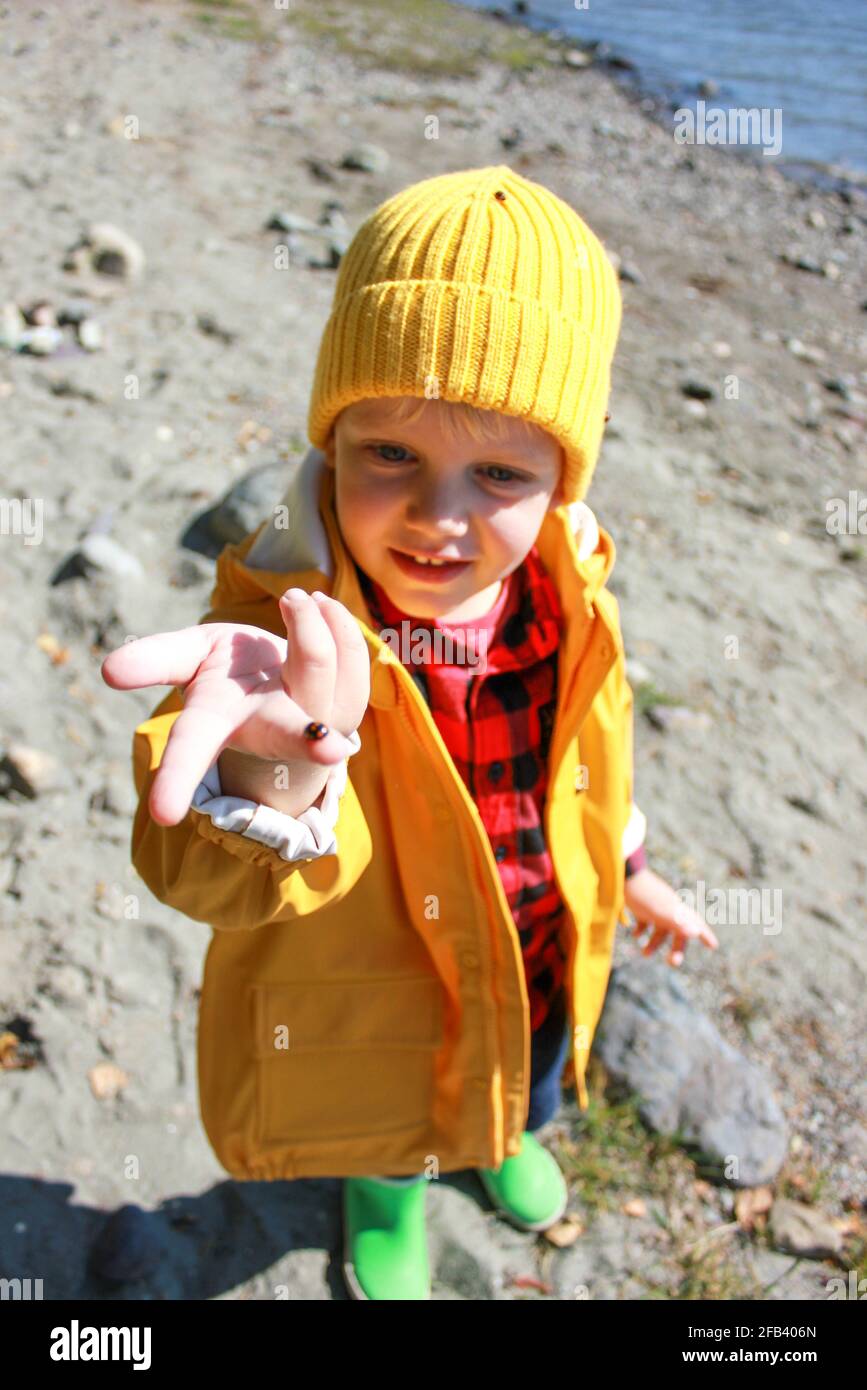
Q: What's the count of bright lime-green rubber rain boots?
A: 2